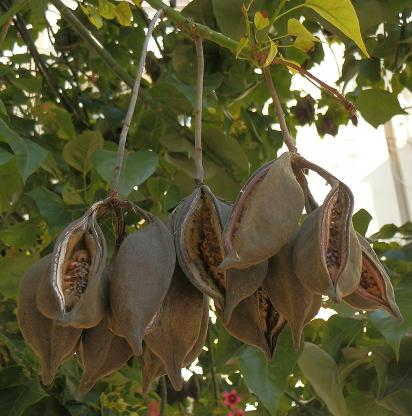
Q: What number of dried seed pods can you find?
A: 13